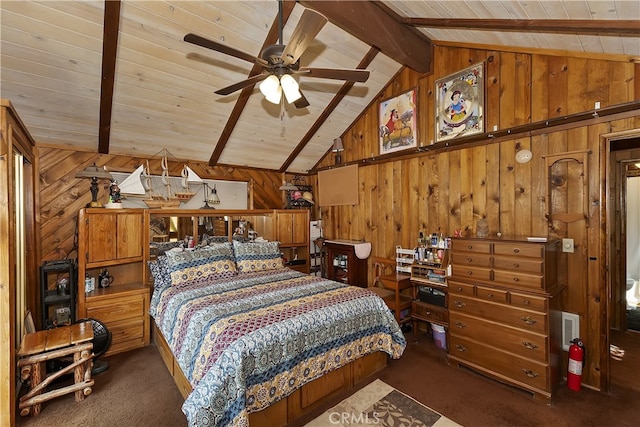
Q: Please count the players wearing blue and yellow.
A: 0